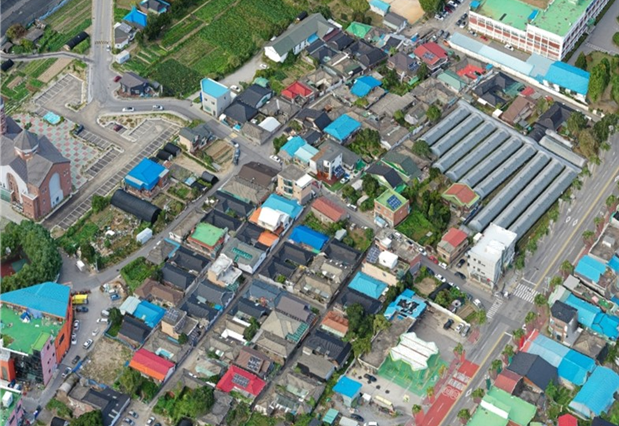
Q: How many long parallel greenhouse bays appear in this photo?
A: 9